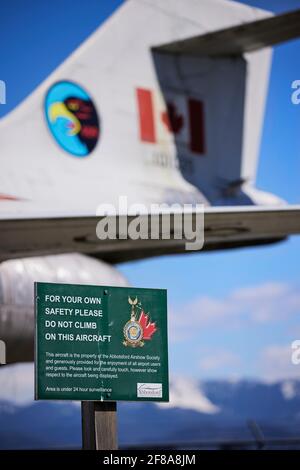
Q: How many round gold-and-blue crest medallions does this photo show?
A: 1